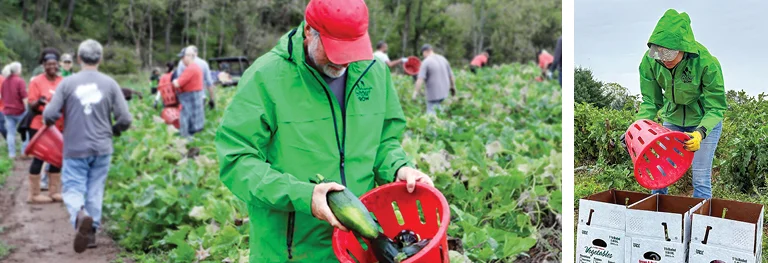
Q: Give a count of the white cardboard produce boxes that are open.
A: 3